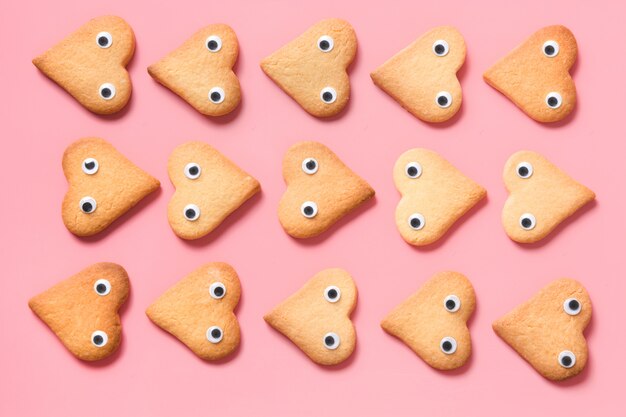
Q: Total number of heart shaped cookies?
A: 15